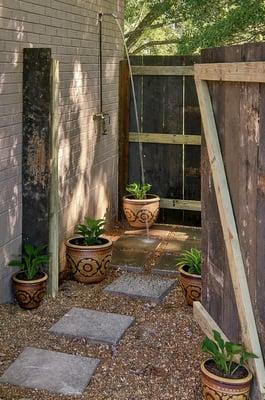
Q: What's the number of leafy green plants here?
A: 5